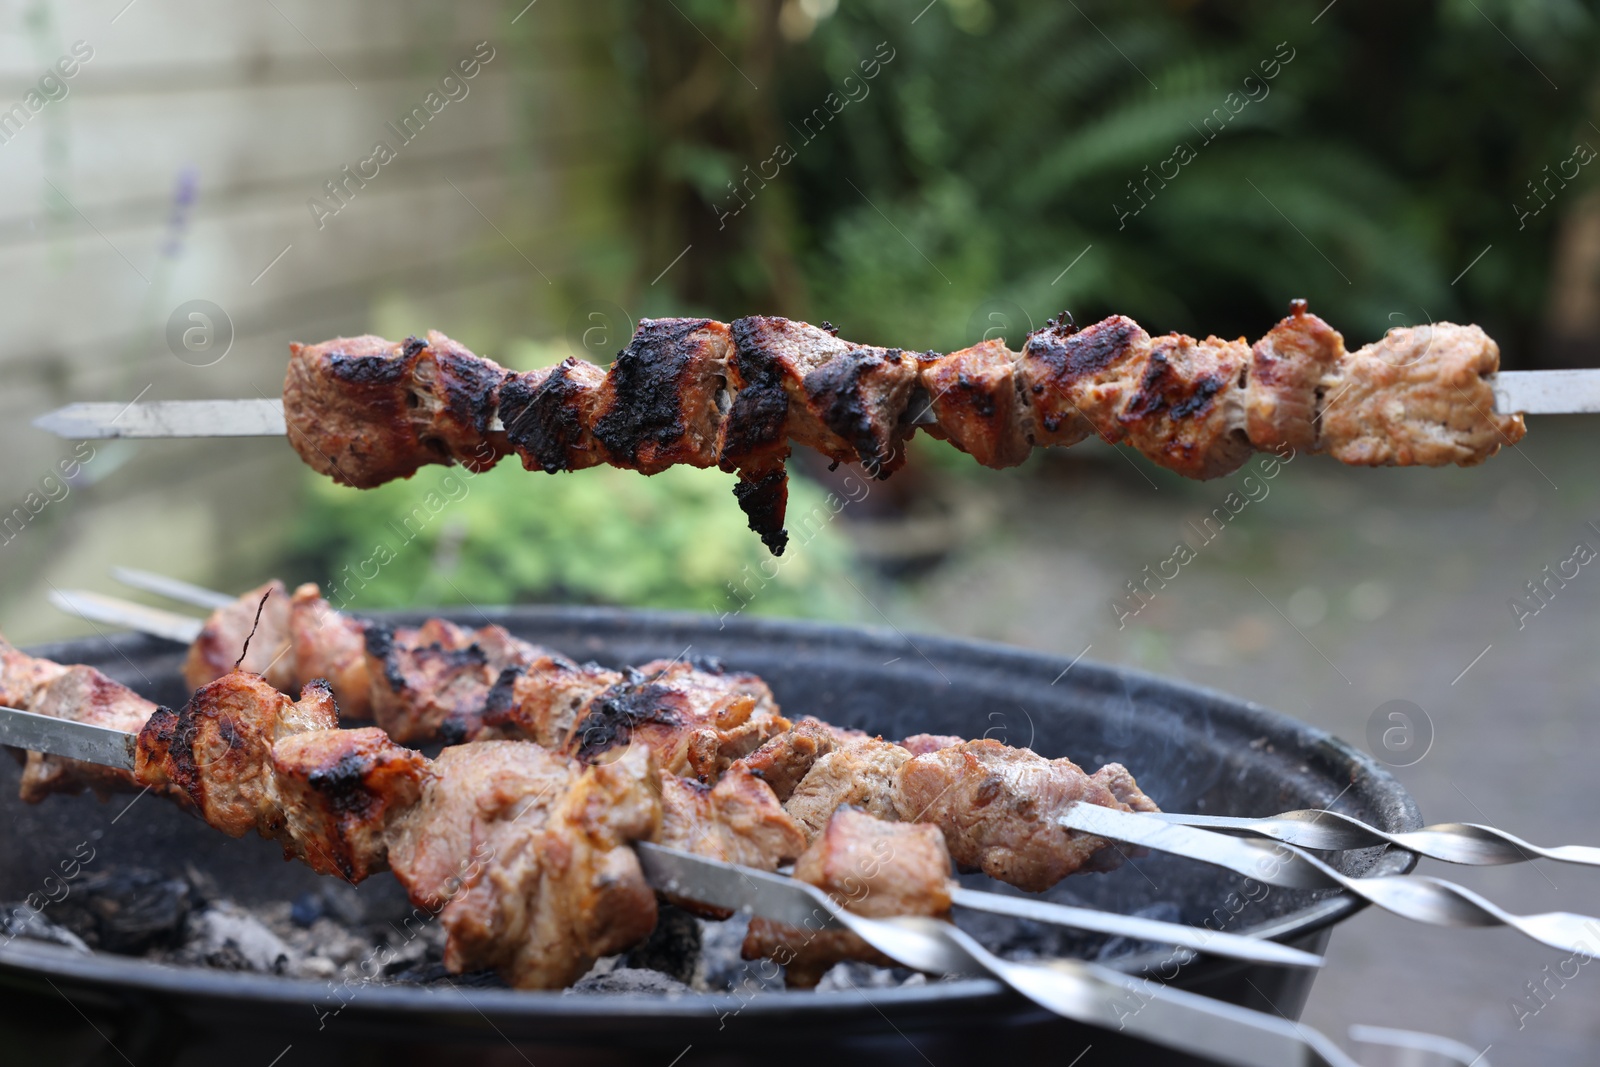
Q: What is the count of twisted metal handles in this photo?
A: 3